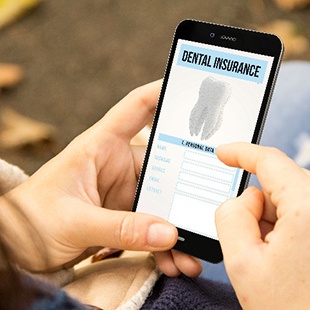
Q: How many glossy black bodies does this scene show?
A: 1